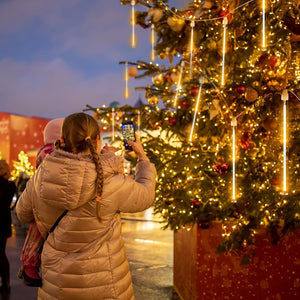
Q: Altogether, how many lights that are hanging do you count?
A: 12